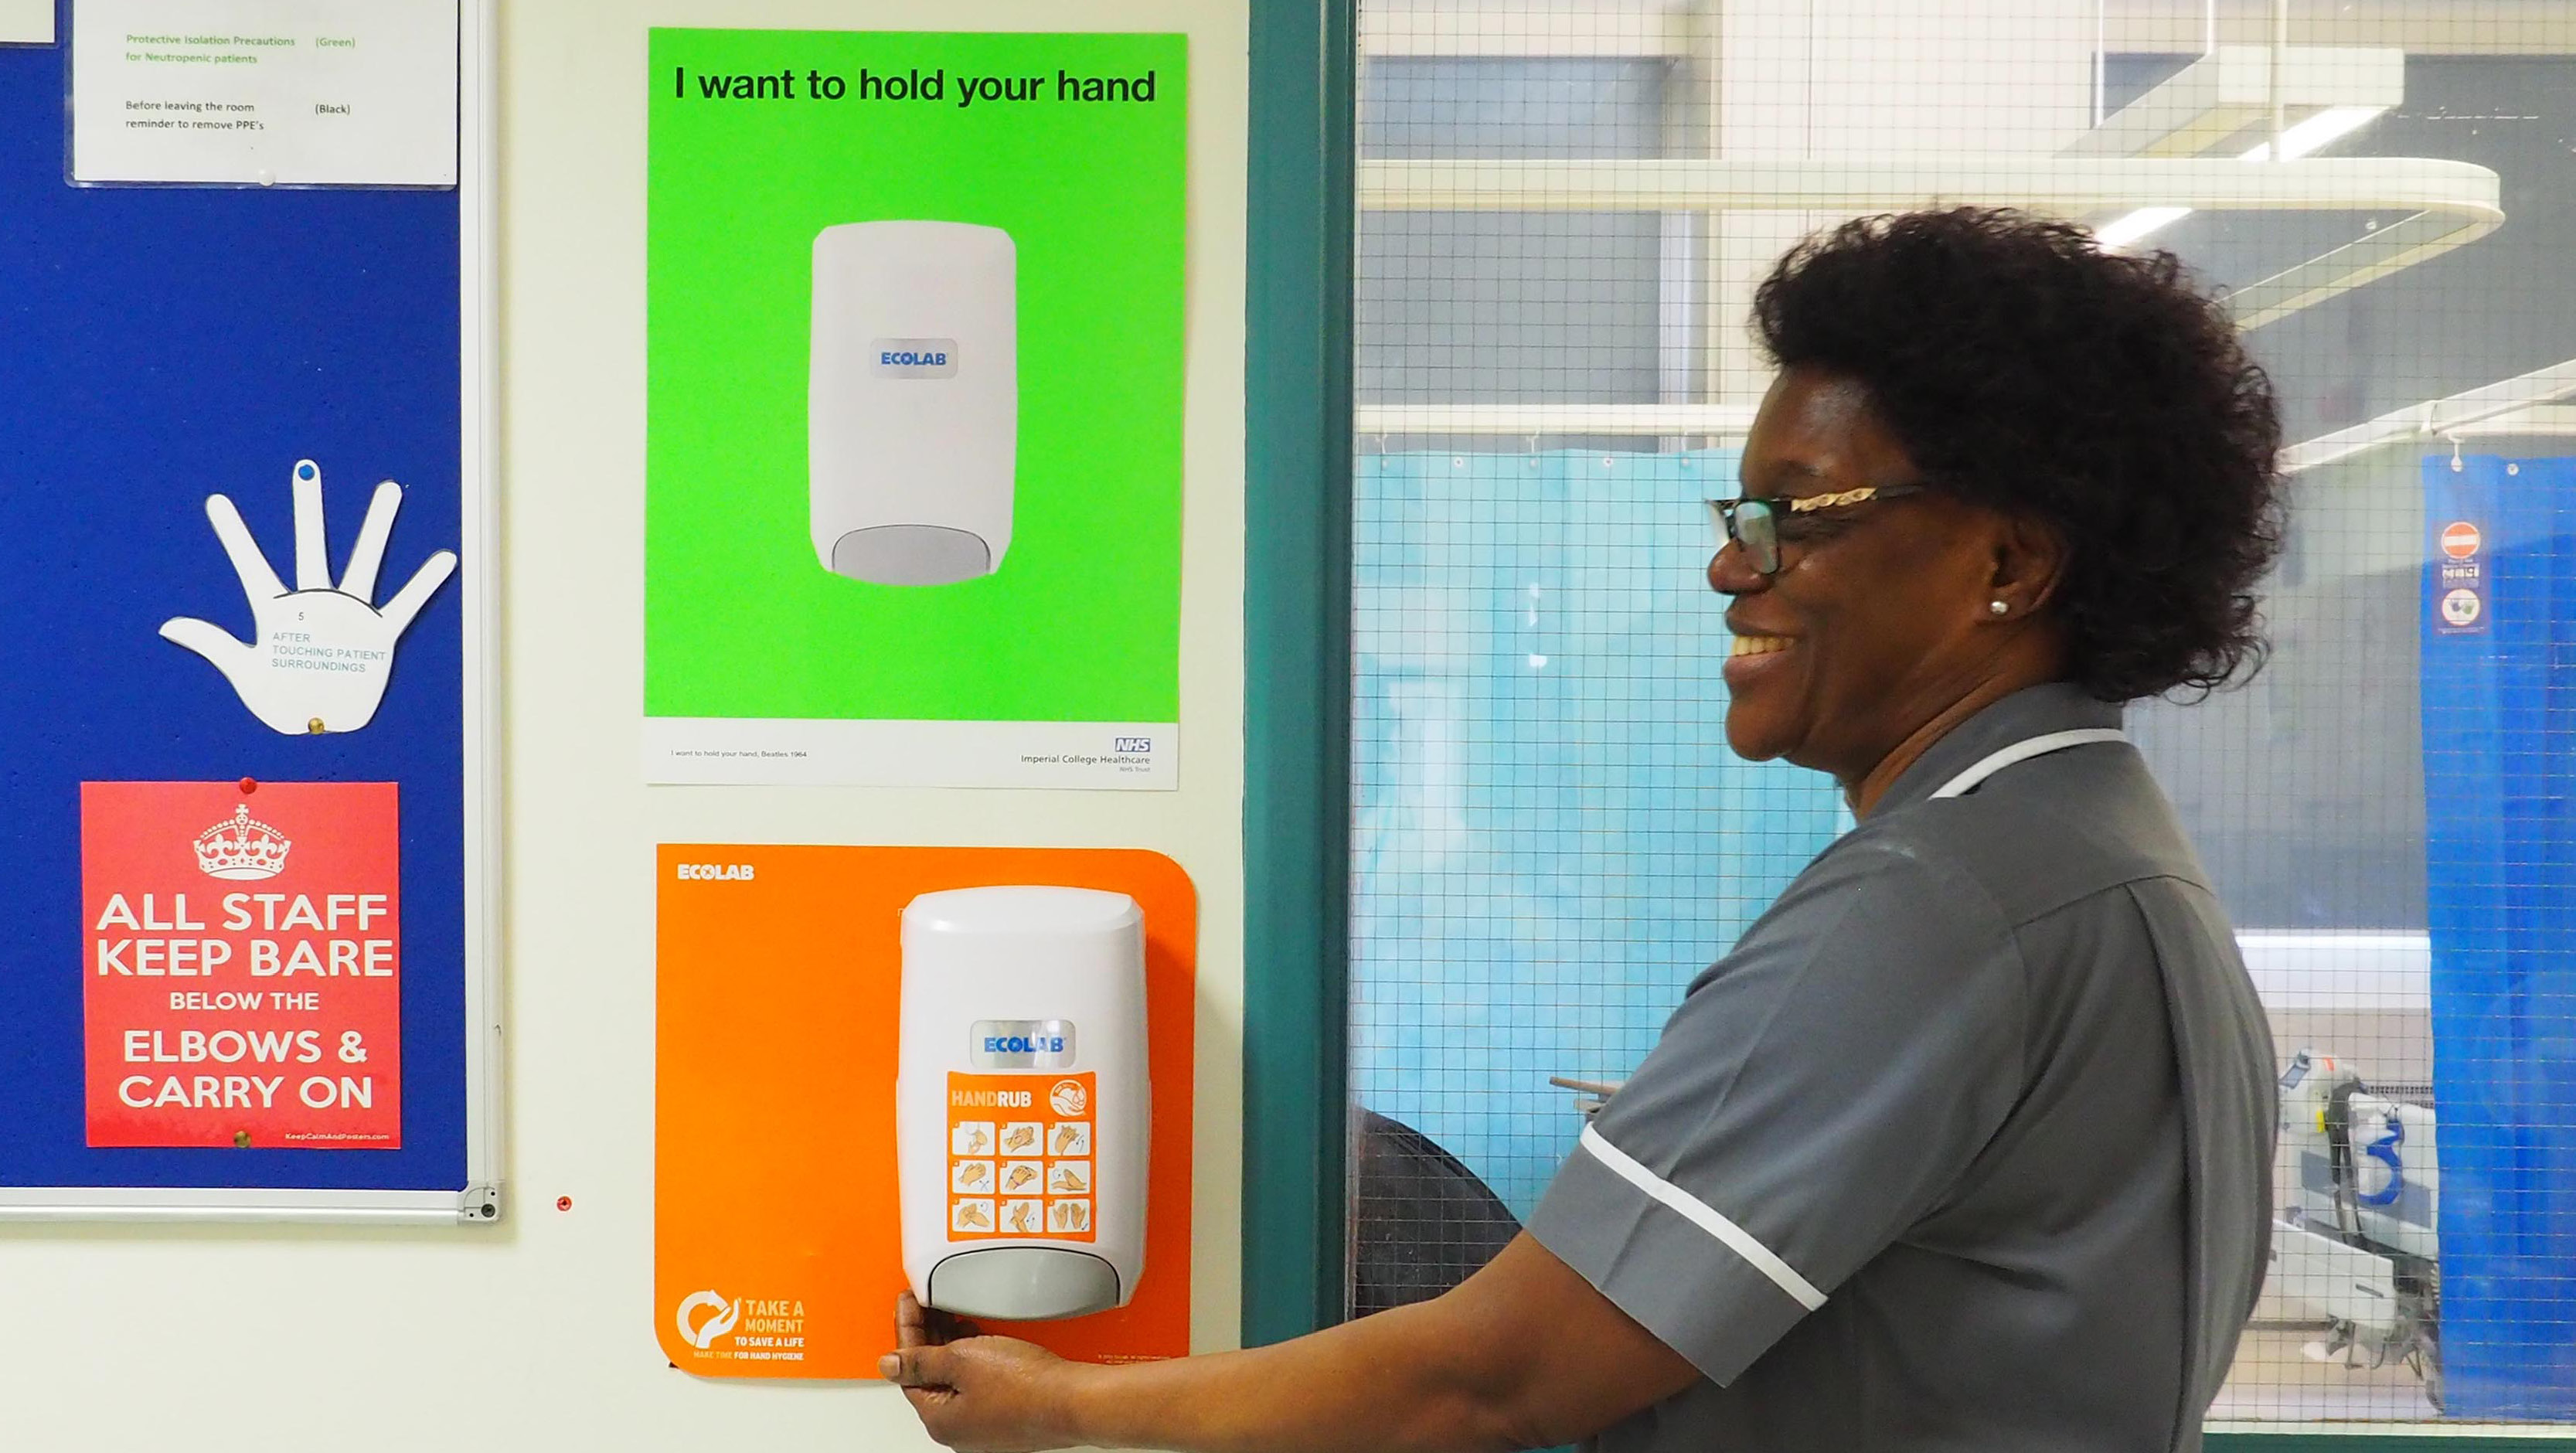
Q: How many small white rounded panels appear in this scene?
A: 9